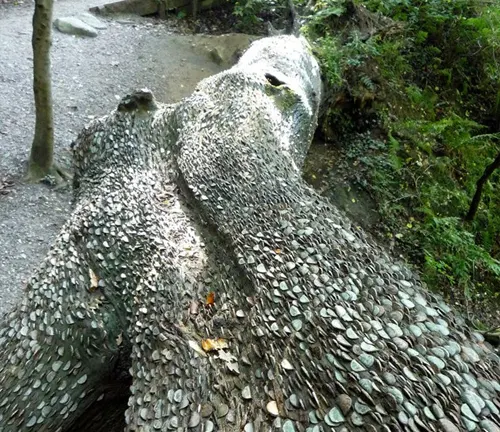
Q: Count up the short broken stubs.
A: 1